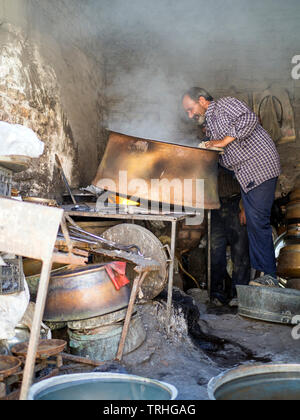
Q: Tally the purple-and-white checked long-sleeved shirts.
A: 1